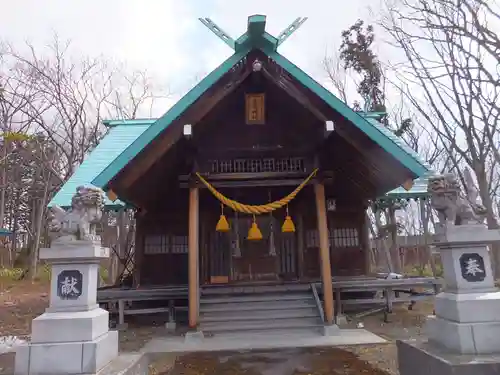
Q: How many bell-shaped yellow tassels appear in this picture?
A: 3